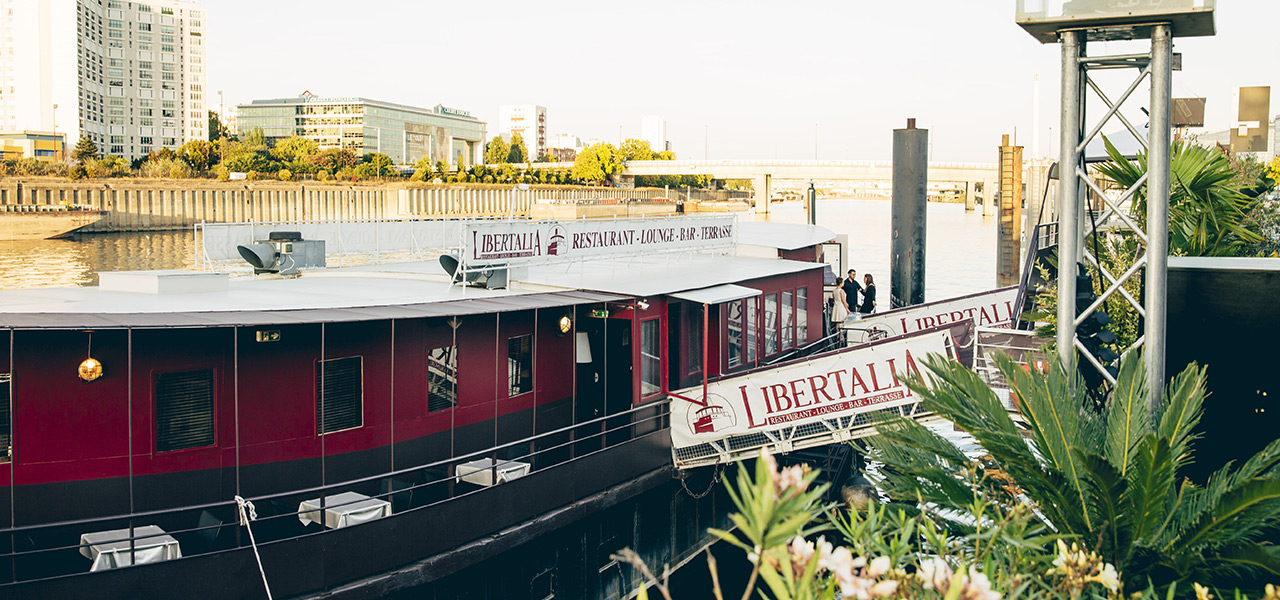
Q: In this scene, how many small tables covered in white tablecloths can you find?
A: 3